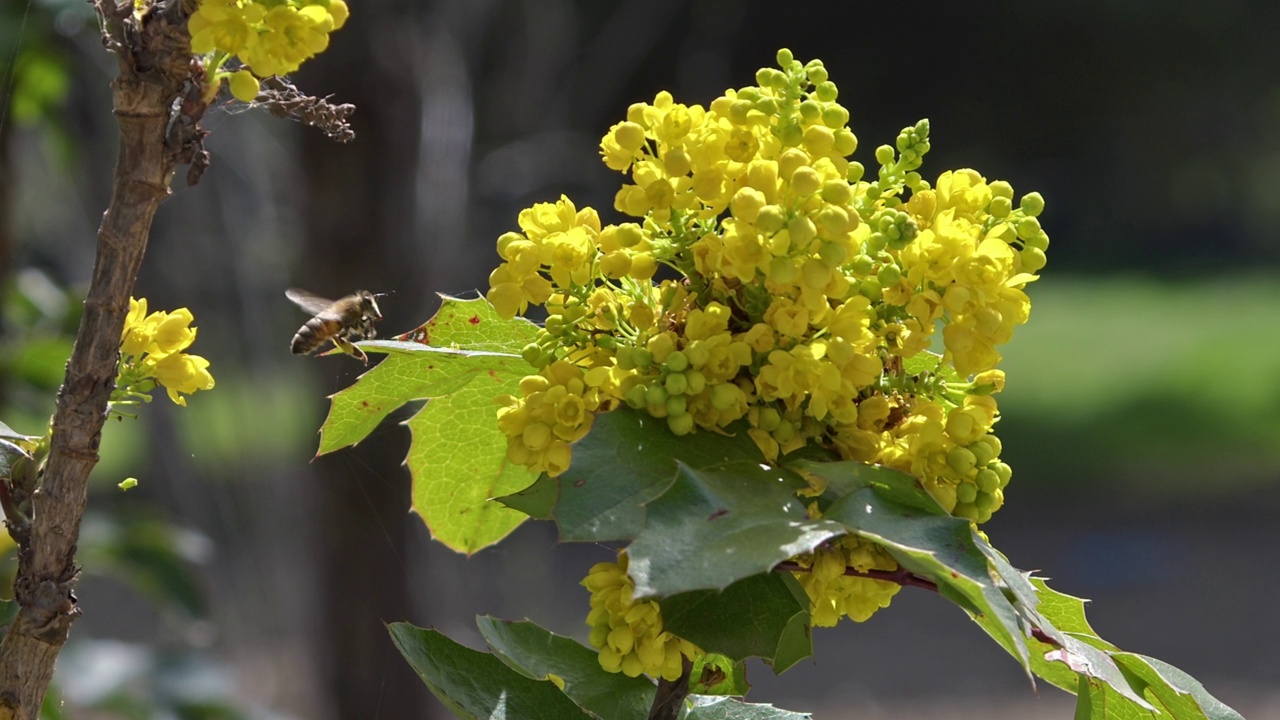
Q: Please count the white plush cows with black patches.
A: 0